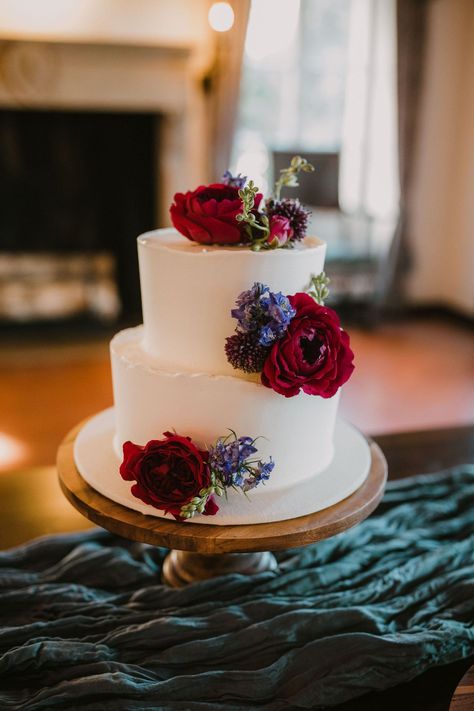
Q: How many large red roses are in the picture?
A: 3